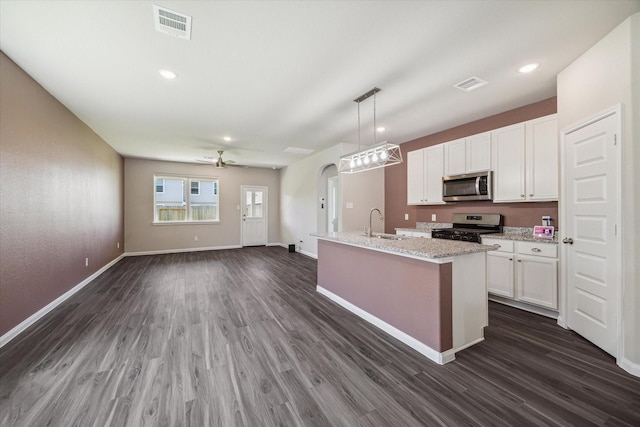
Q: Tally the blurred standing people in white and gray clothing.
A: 0